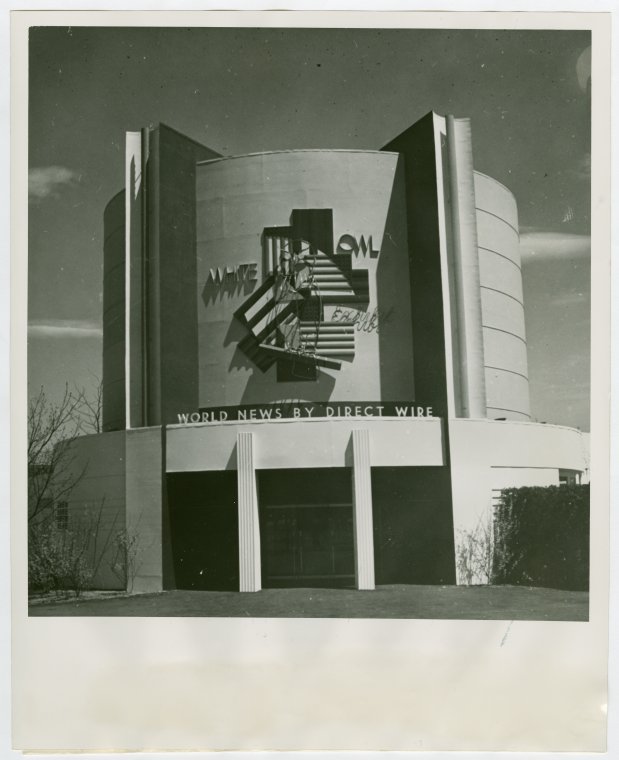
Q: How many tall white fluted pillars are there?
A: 2